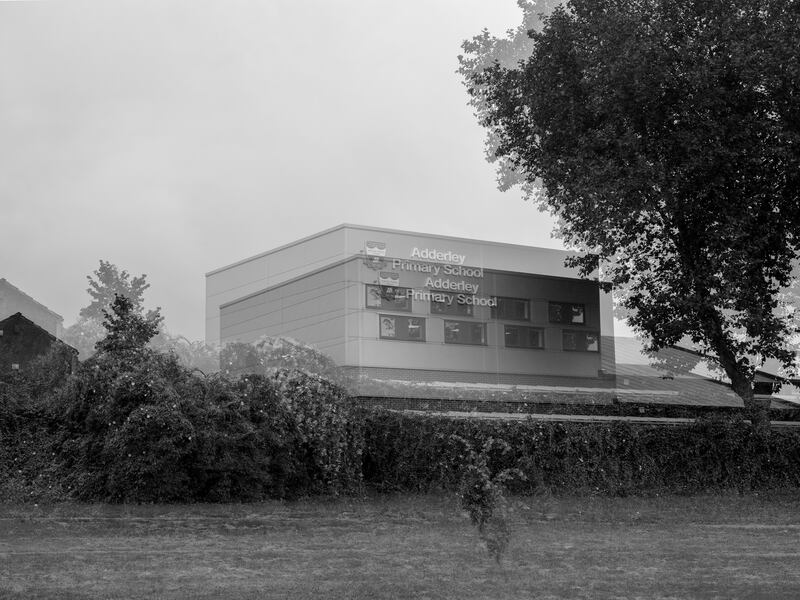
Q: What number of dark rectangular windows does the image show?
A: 8